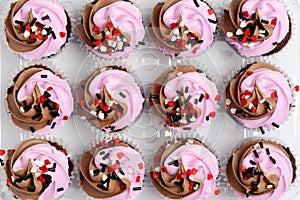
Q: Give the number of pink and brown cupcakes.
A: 12